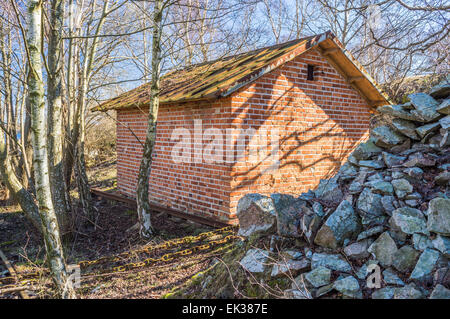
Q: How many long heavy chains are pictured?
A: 2